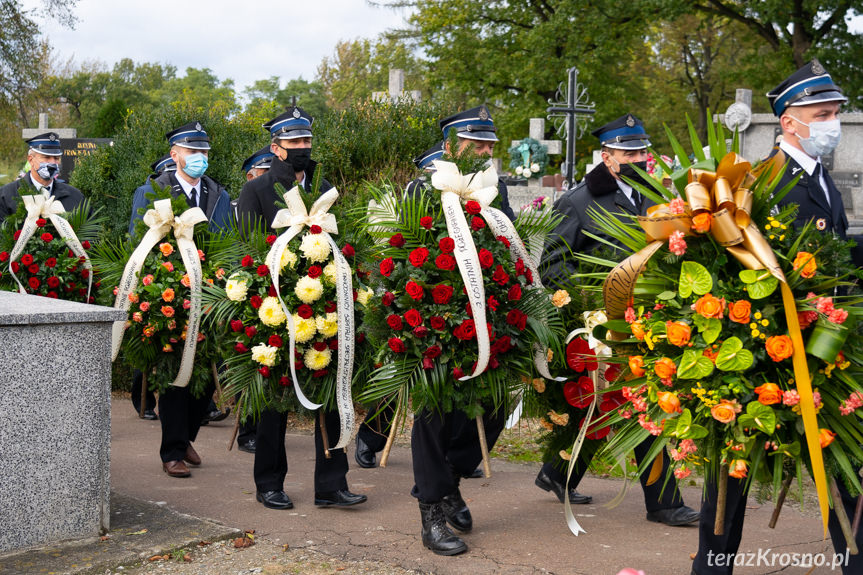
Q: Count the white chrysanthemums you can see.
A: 11